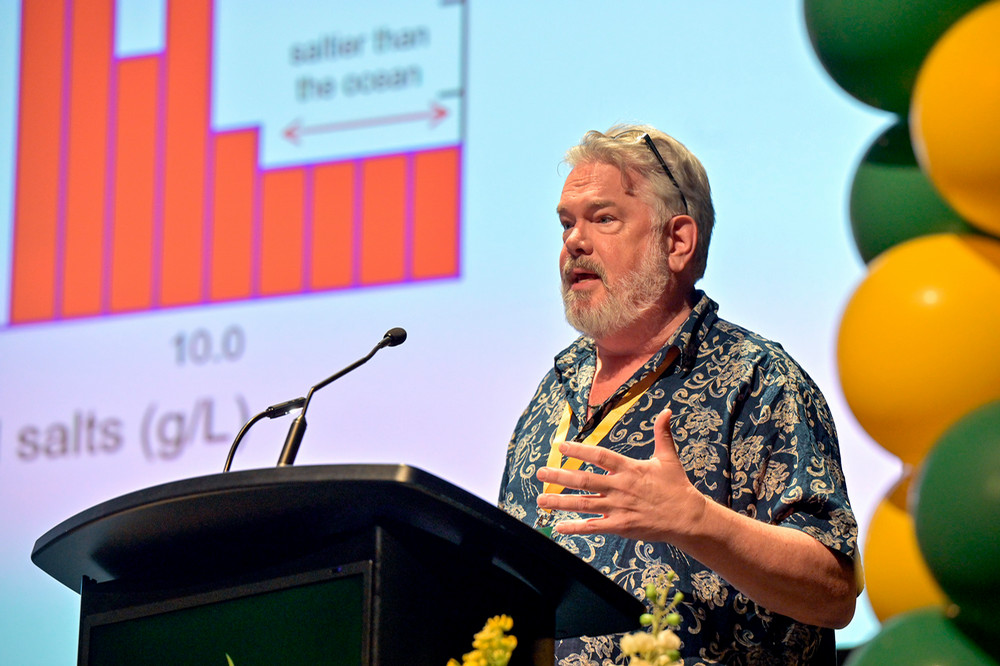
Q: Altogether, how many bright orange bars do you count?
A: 9